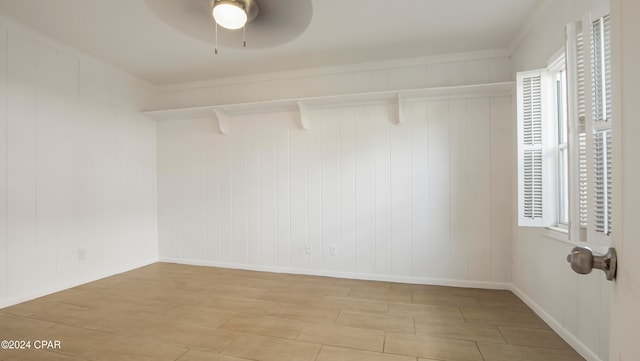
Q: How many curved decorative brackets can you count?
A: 3